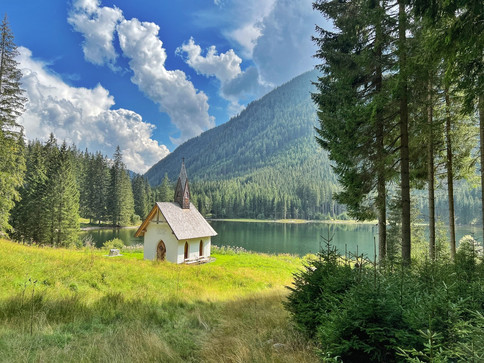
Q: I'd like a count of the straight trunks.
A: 5